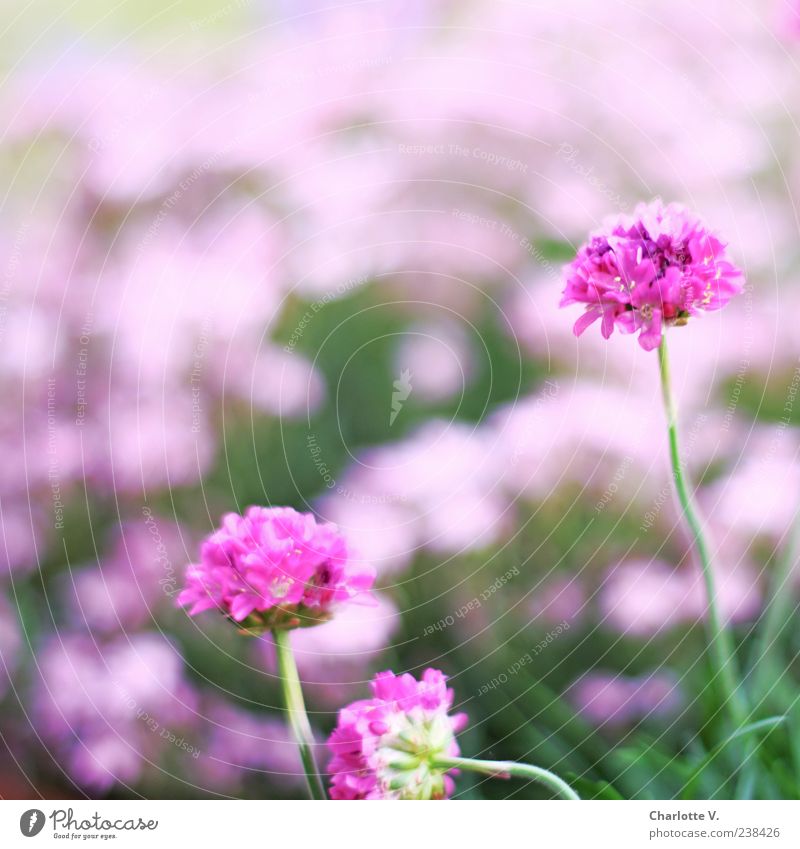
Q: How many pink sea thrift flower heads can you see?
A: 3